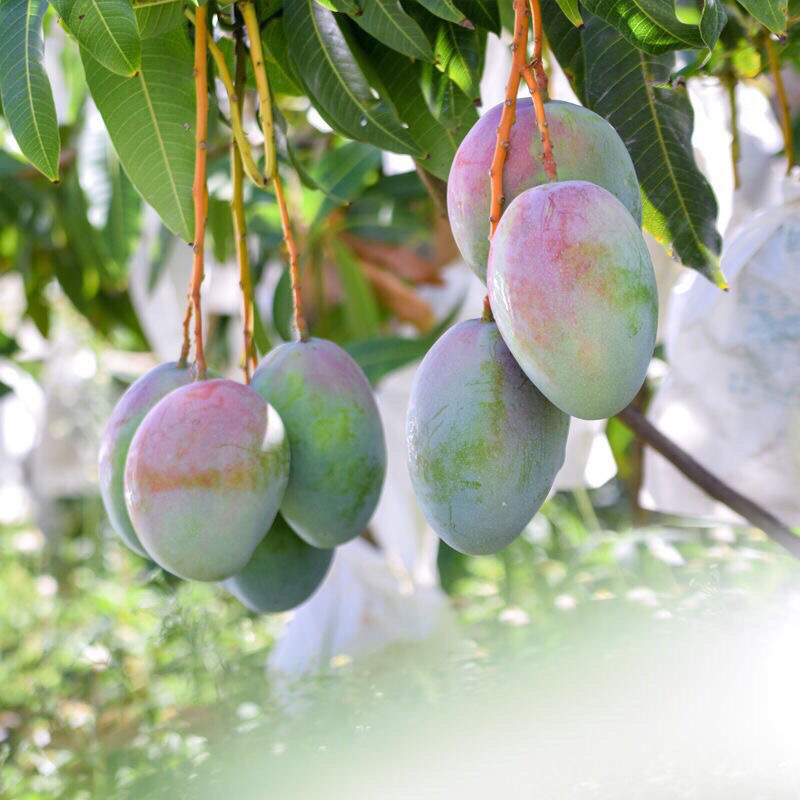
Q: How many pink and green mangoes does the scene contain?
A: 7